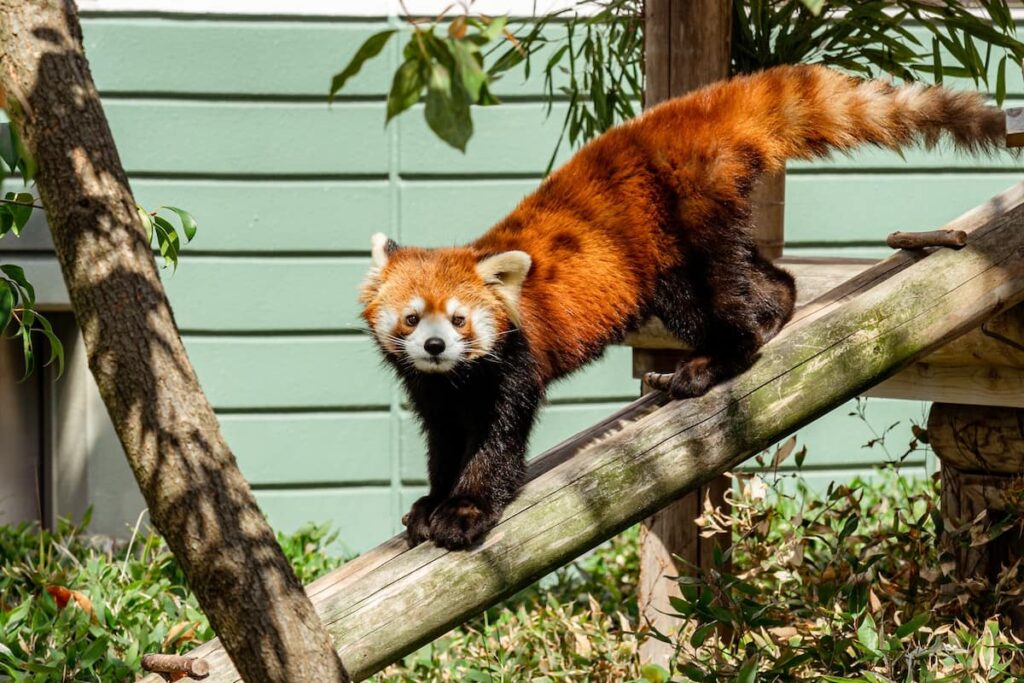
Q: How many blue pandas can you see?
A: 0